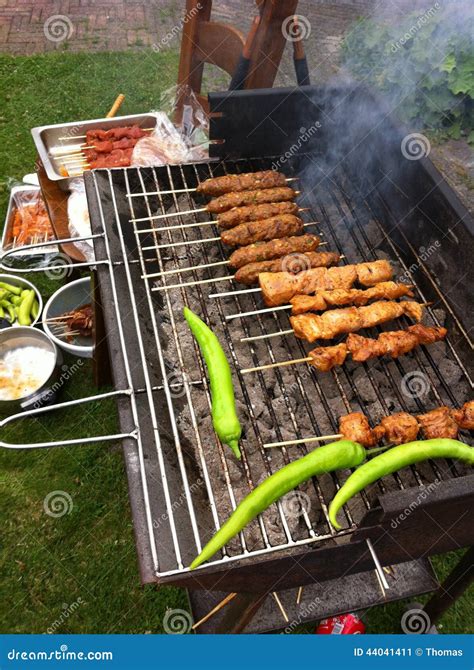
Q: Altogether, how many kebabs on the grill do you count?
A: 11